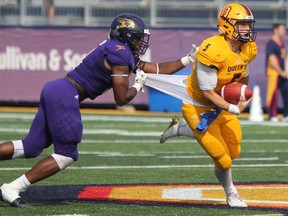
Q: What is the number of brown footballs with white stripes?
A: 1